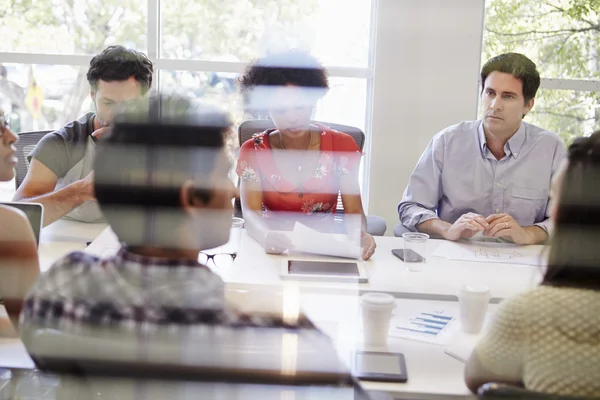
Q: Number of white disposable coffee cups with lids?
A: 2